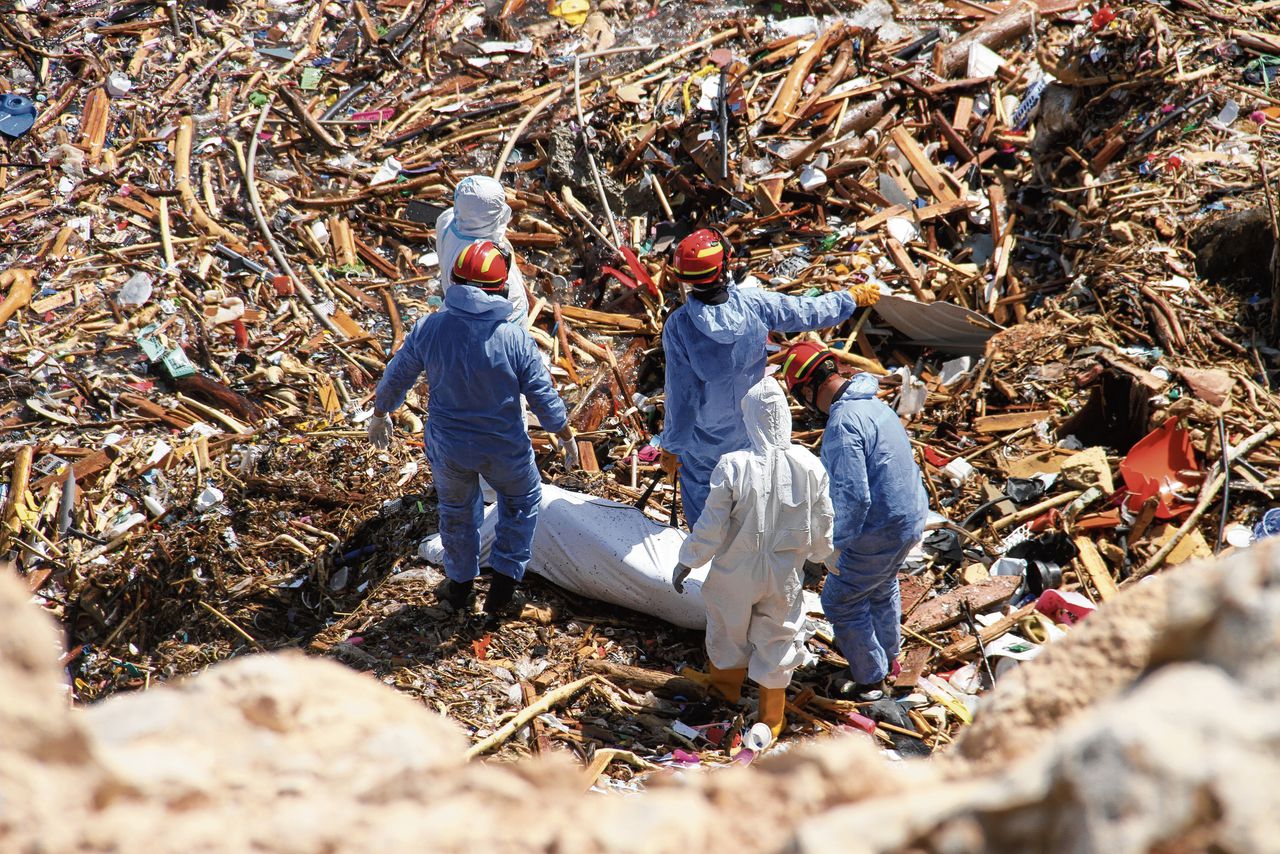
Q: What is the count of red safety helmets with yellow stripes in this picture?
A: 3